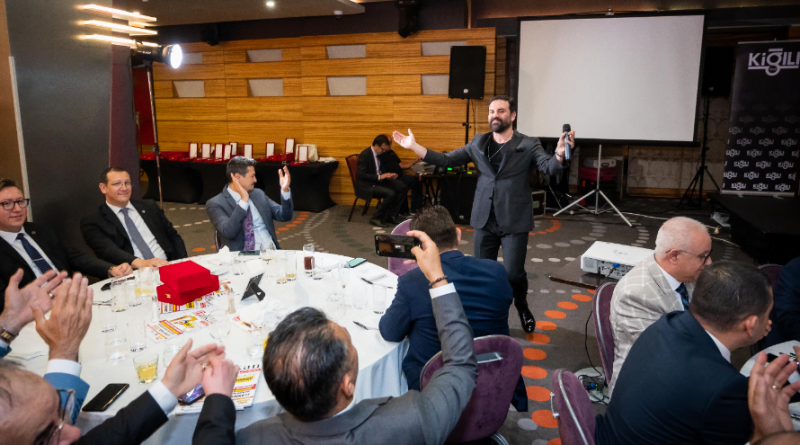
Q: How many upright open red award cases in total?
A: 9